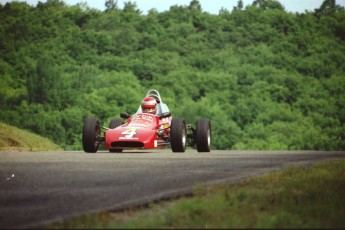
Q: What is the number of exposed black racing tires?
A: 4